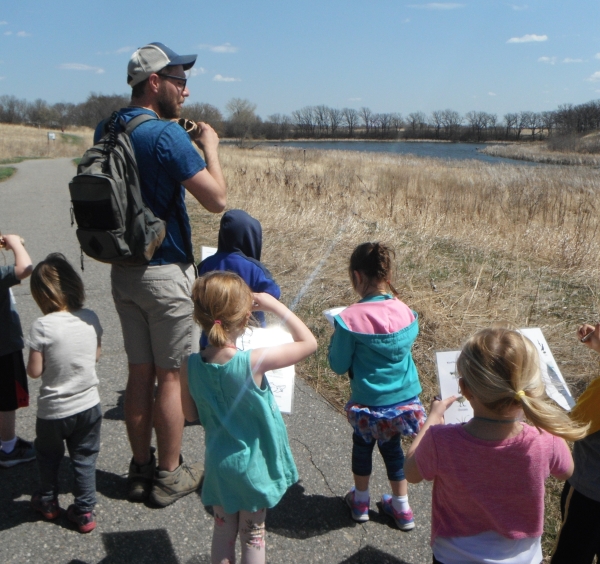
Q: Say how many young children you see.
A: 7